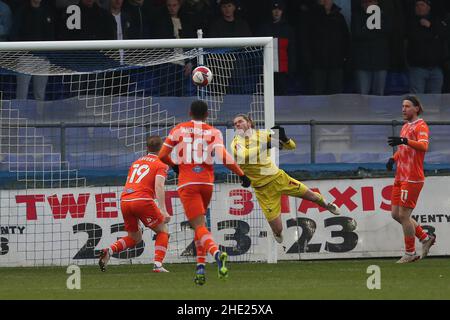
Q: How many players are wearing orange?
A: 3